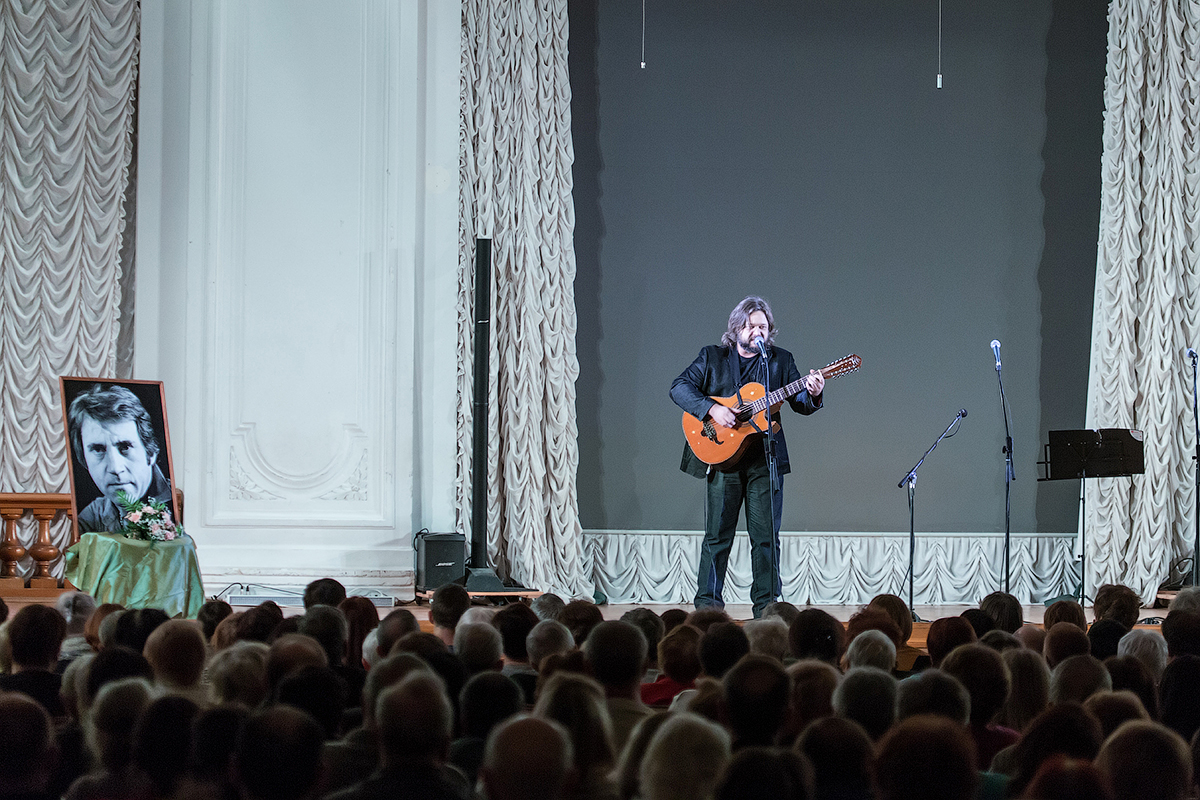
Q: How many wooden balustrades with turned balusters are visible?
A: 1